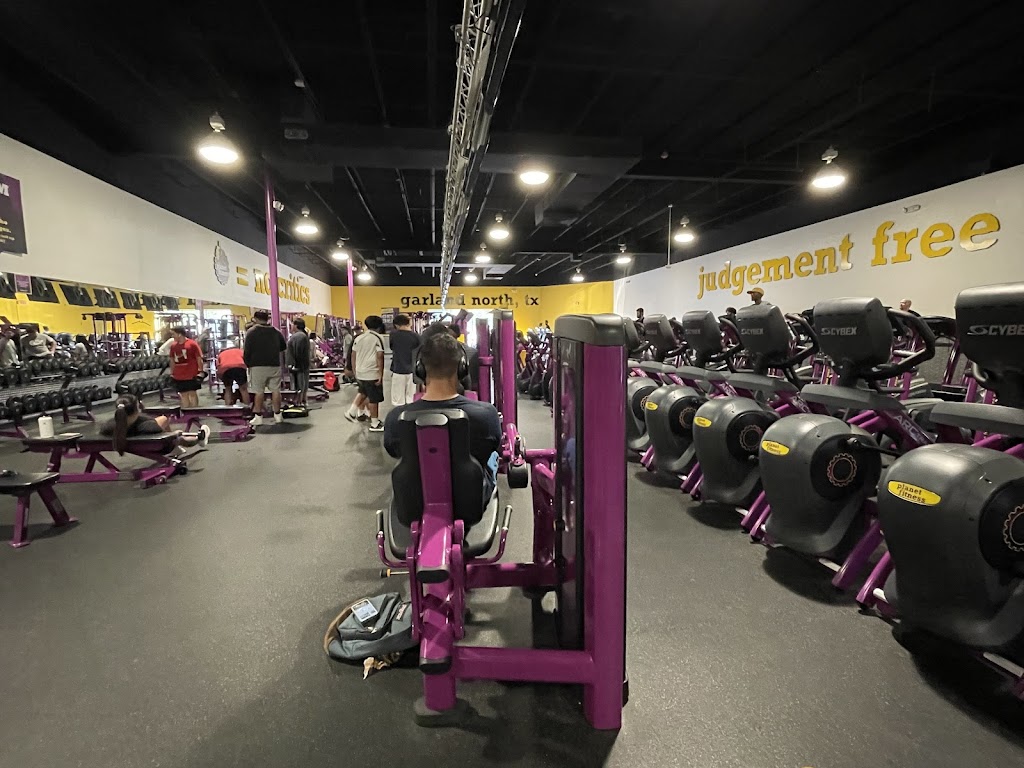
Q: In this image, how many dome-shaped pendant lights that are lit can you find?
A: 12